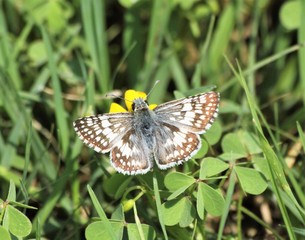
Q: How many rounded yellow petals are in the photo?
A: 3